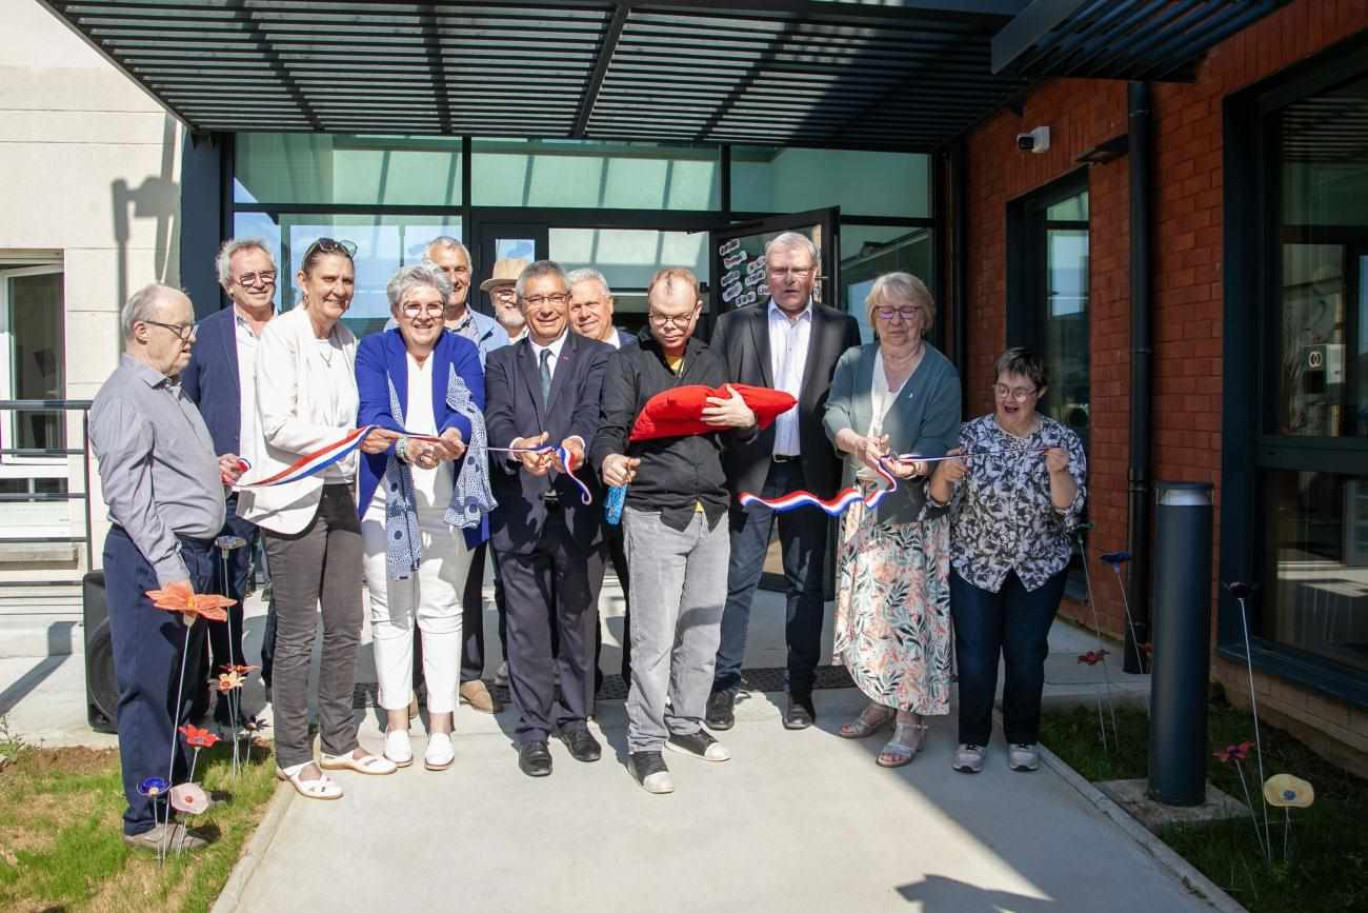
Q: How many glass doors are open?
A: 1